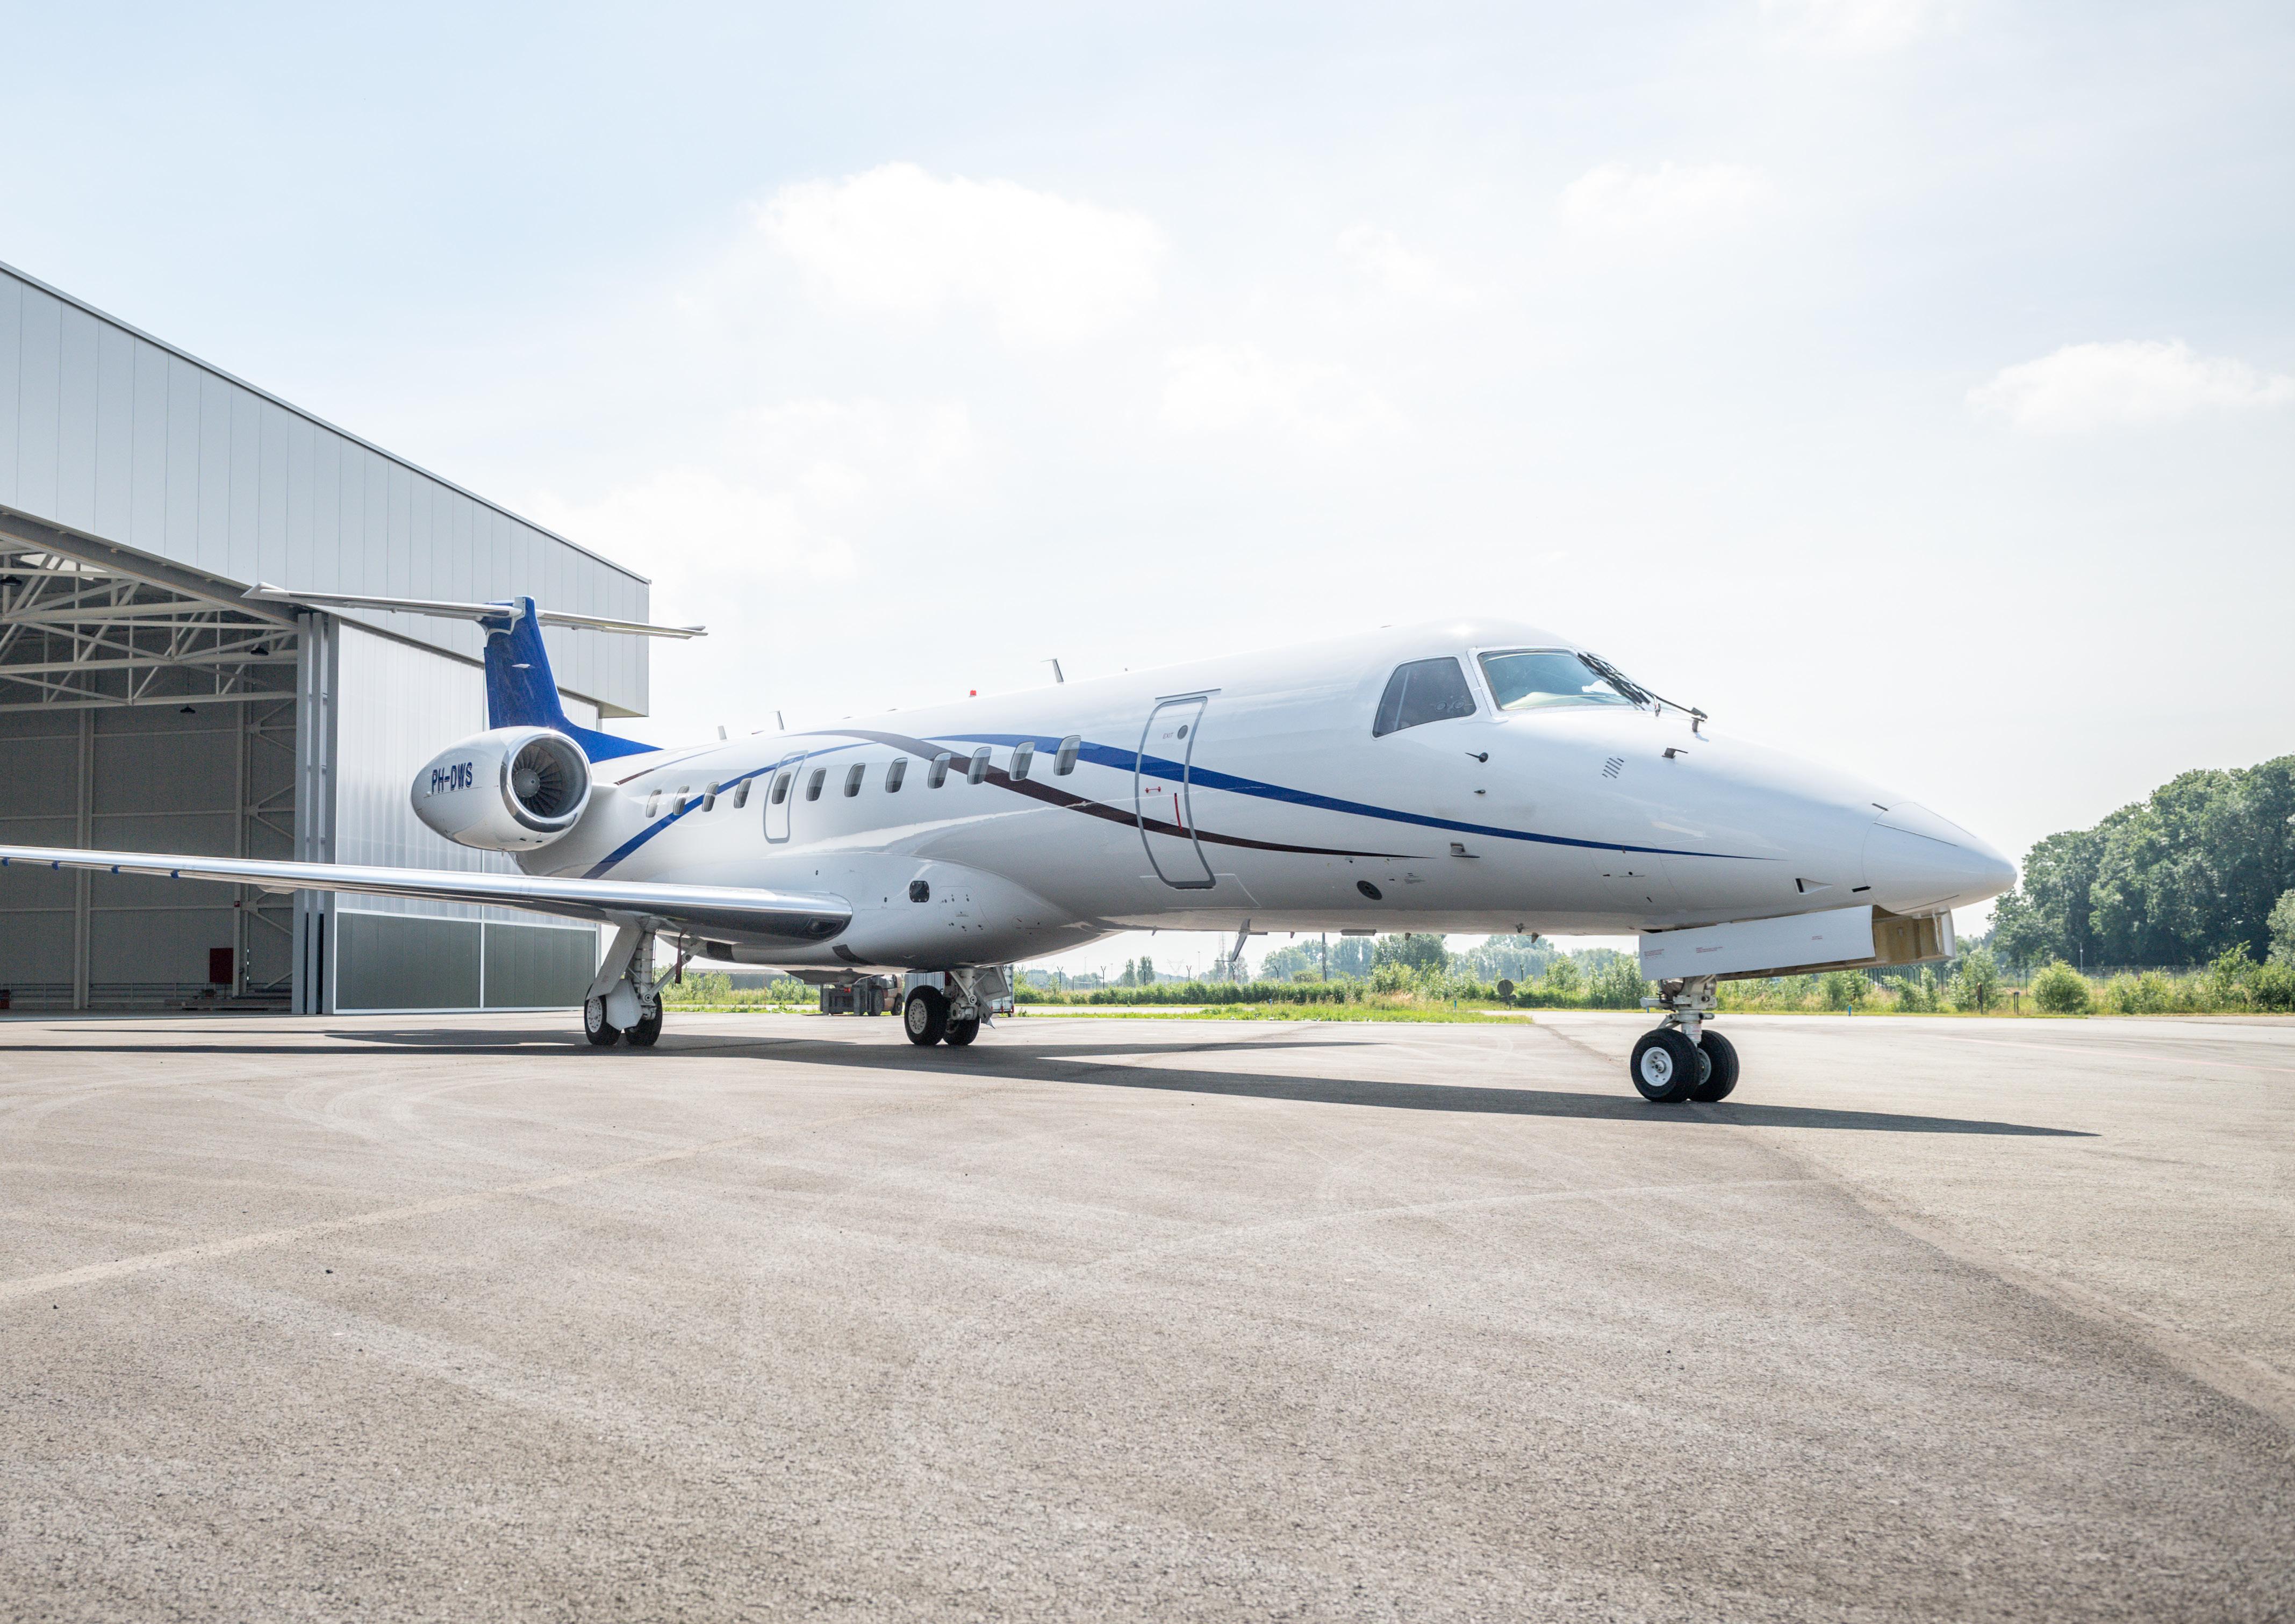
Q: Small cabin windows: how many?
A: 12